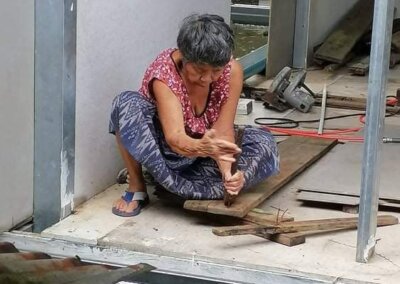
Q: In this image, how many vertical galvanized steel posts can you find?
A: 3